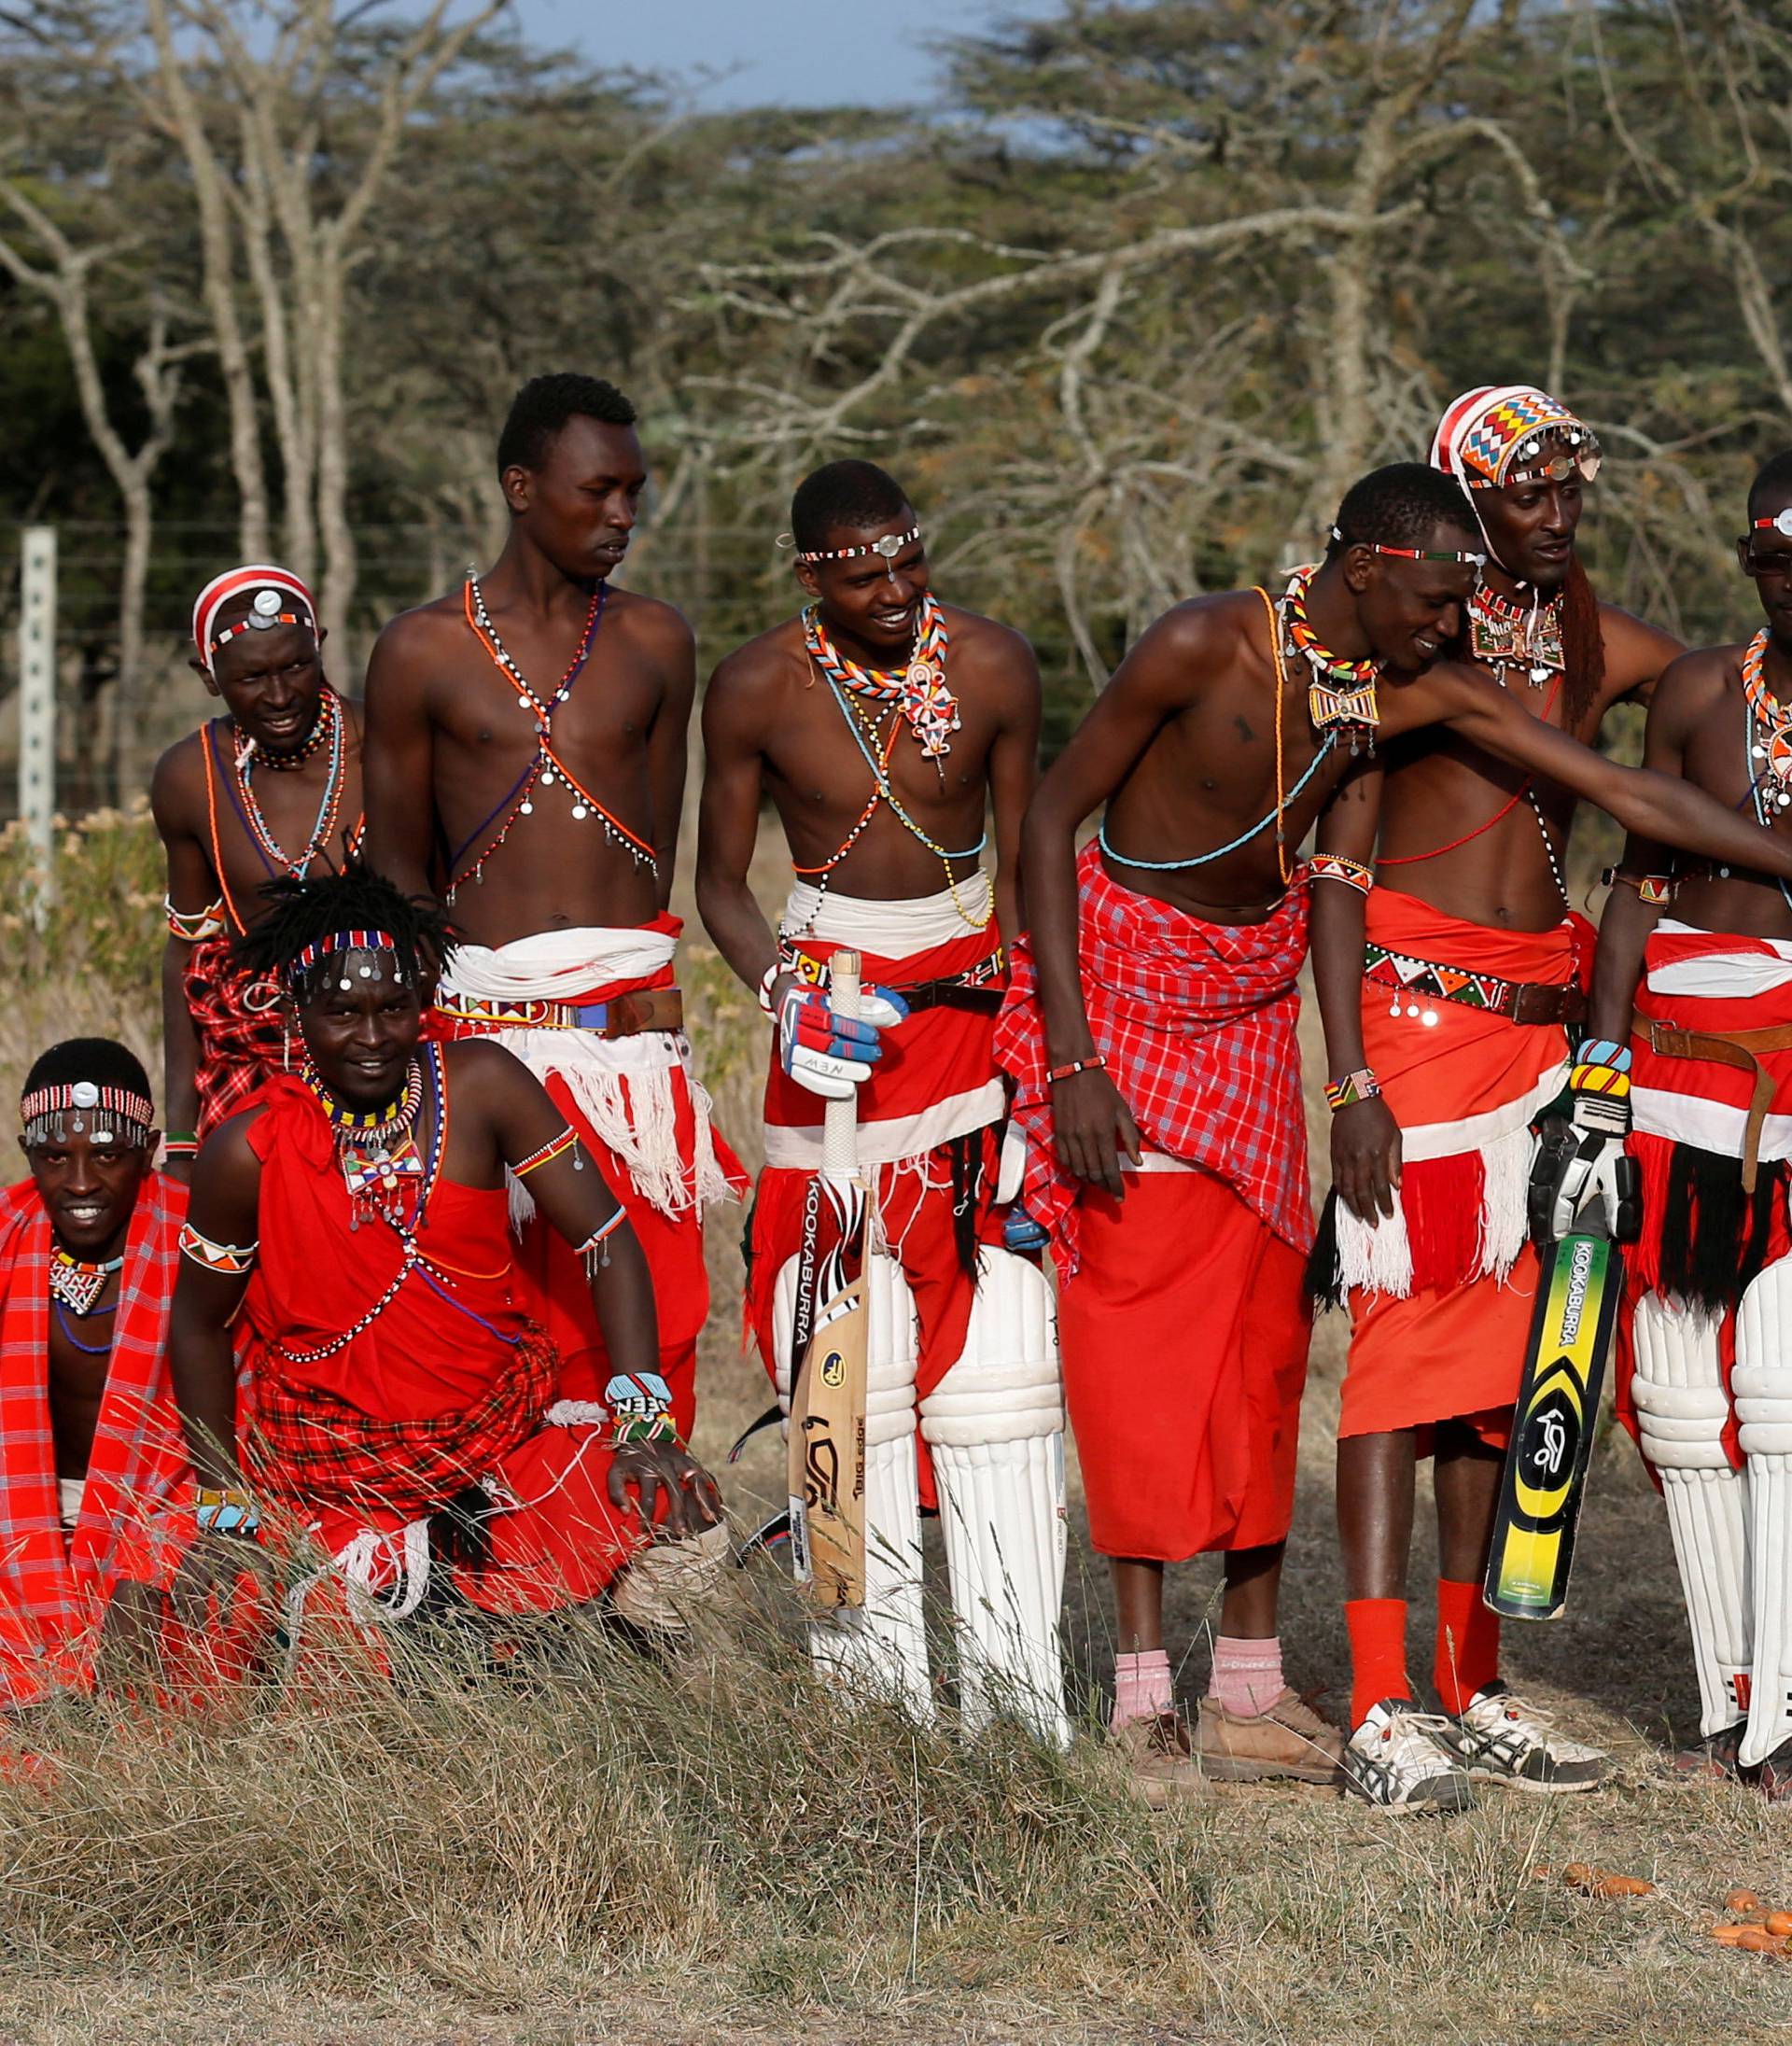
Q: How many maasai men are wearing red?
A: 8